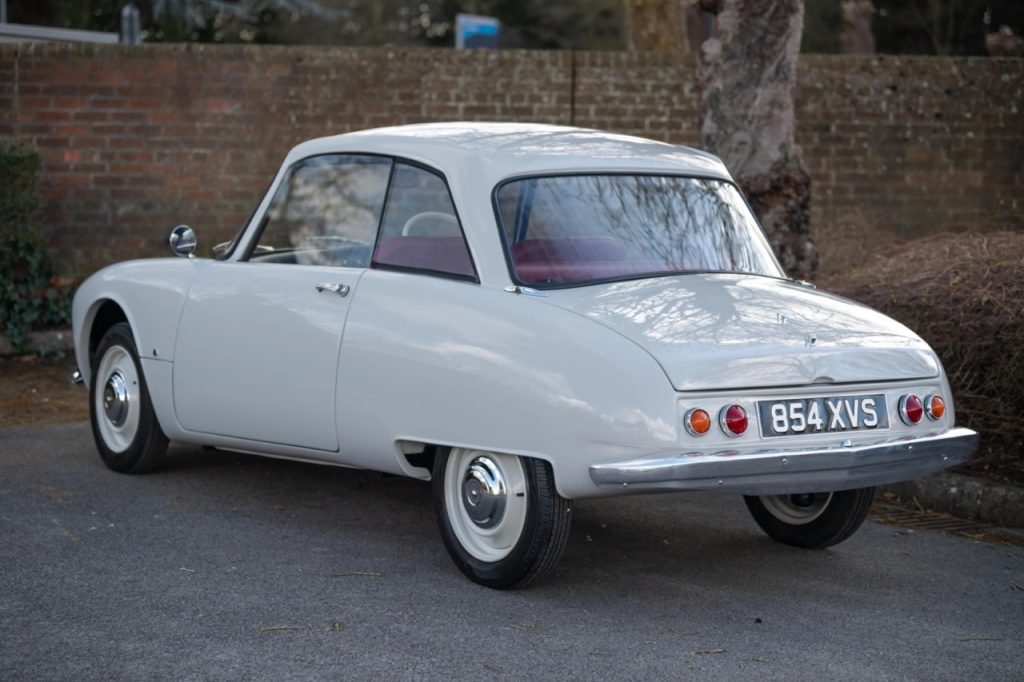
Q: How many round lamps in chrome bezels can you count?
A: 4